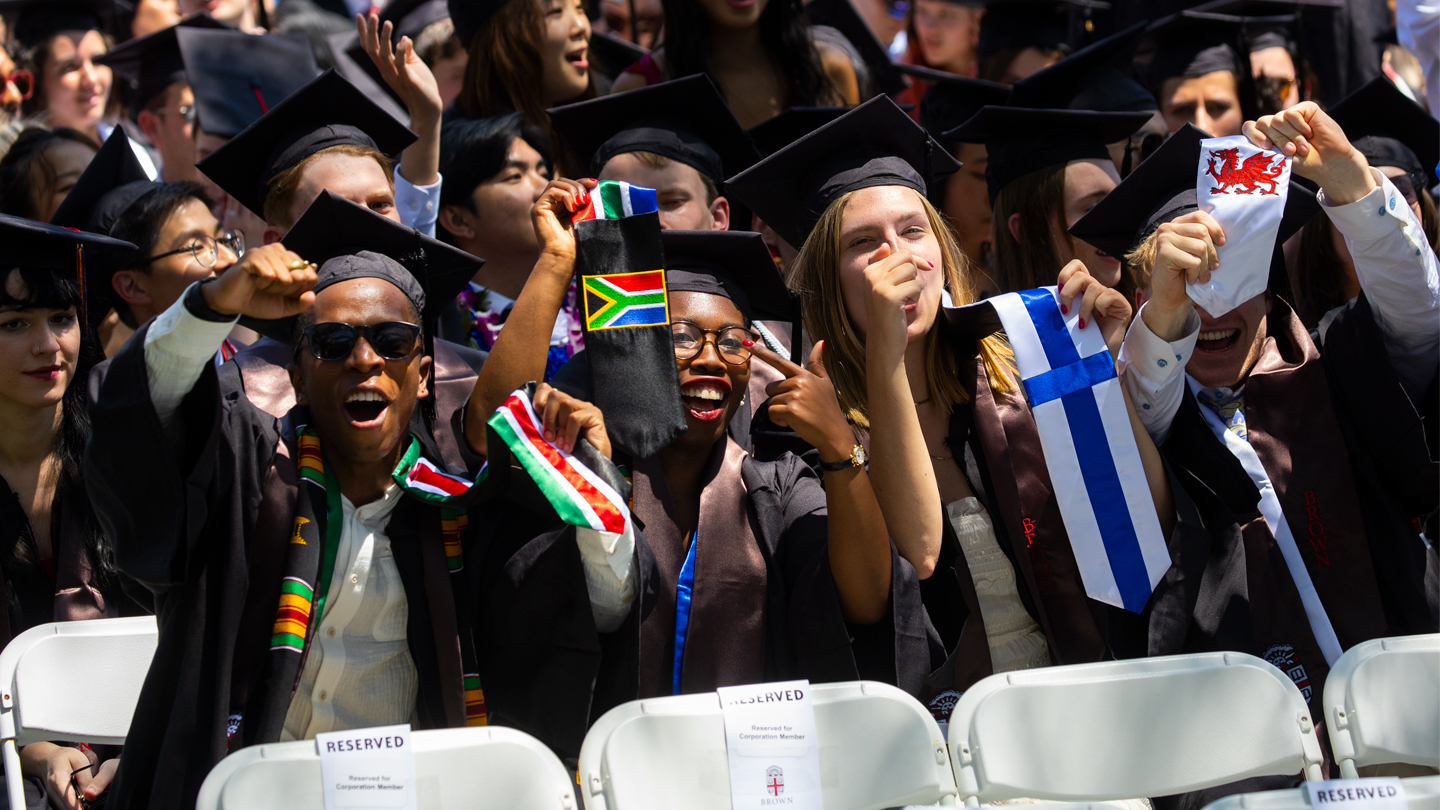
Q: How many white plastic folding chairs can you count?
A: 6